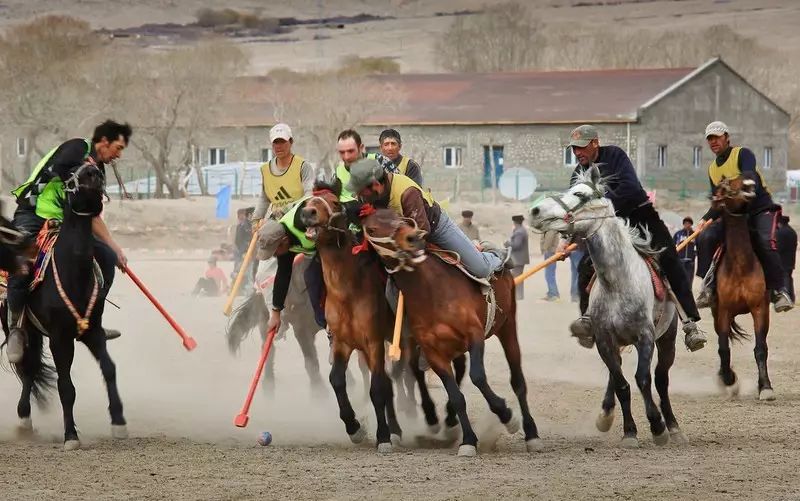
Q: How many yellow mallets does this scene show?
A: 4